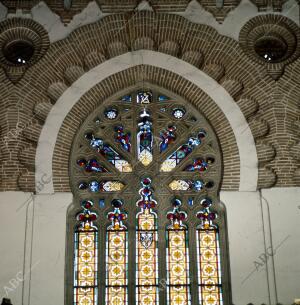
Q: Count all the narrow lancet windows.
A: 5